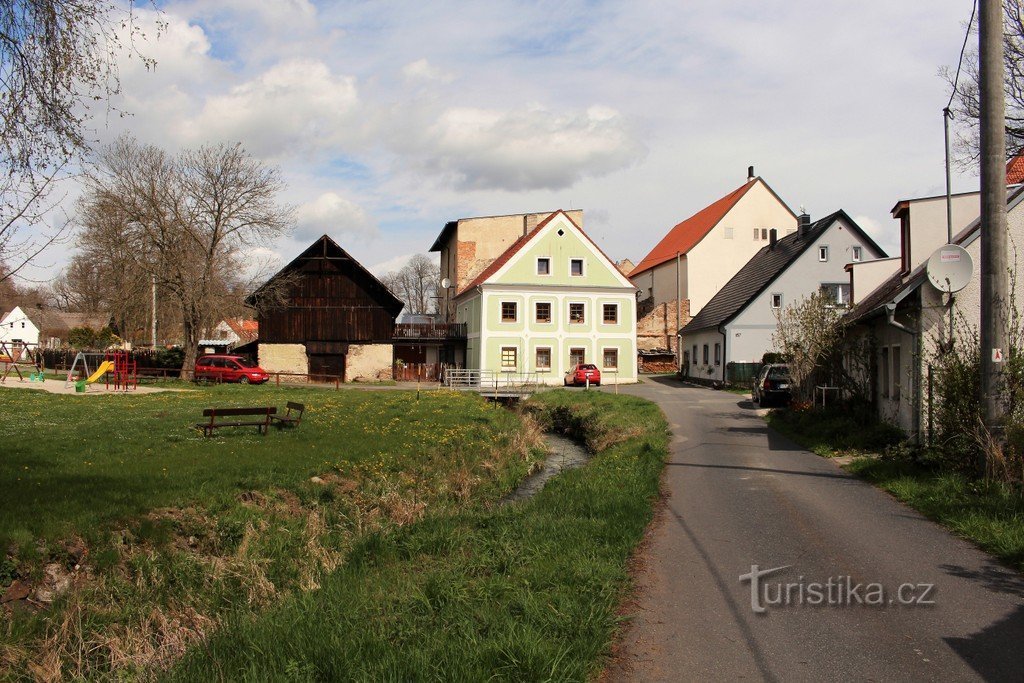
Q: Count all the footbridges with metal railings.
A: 1